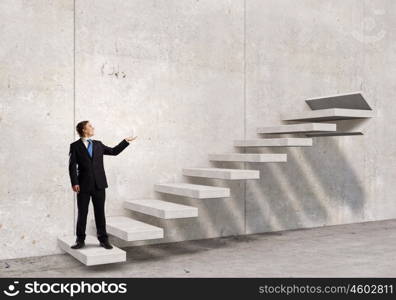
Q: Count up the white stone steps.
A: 9